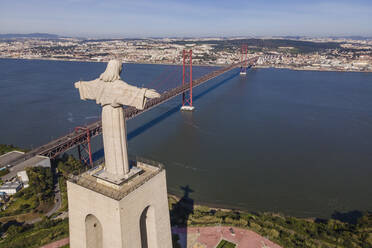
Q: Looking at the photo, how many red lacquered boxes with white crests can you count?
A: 0